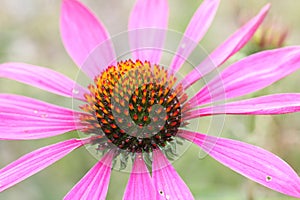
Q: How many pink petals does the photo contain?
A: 13